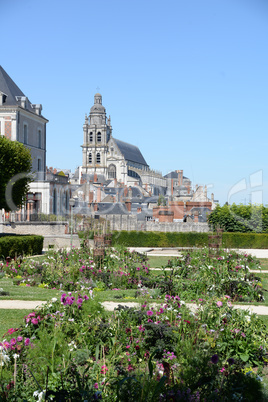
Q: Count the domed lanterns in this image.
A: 1